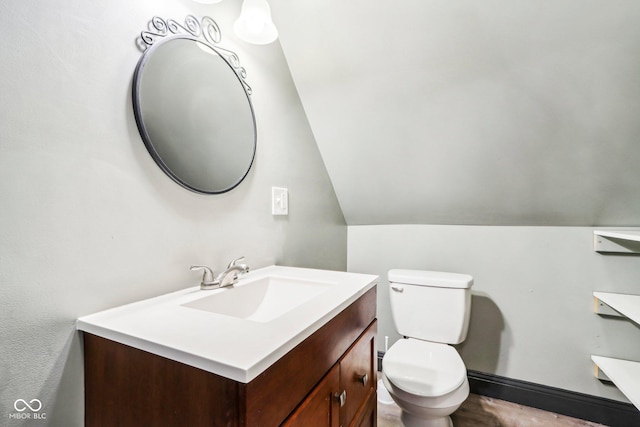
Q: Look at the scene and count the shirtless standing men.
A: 0